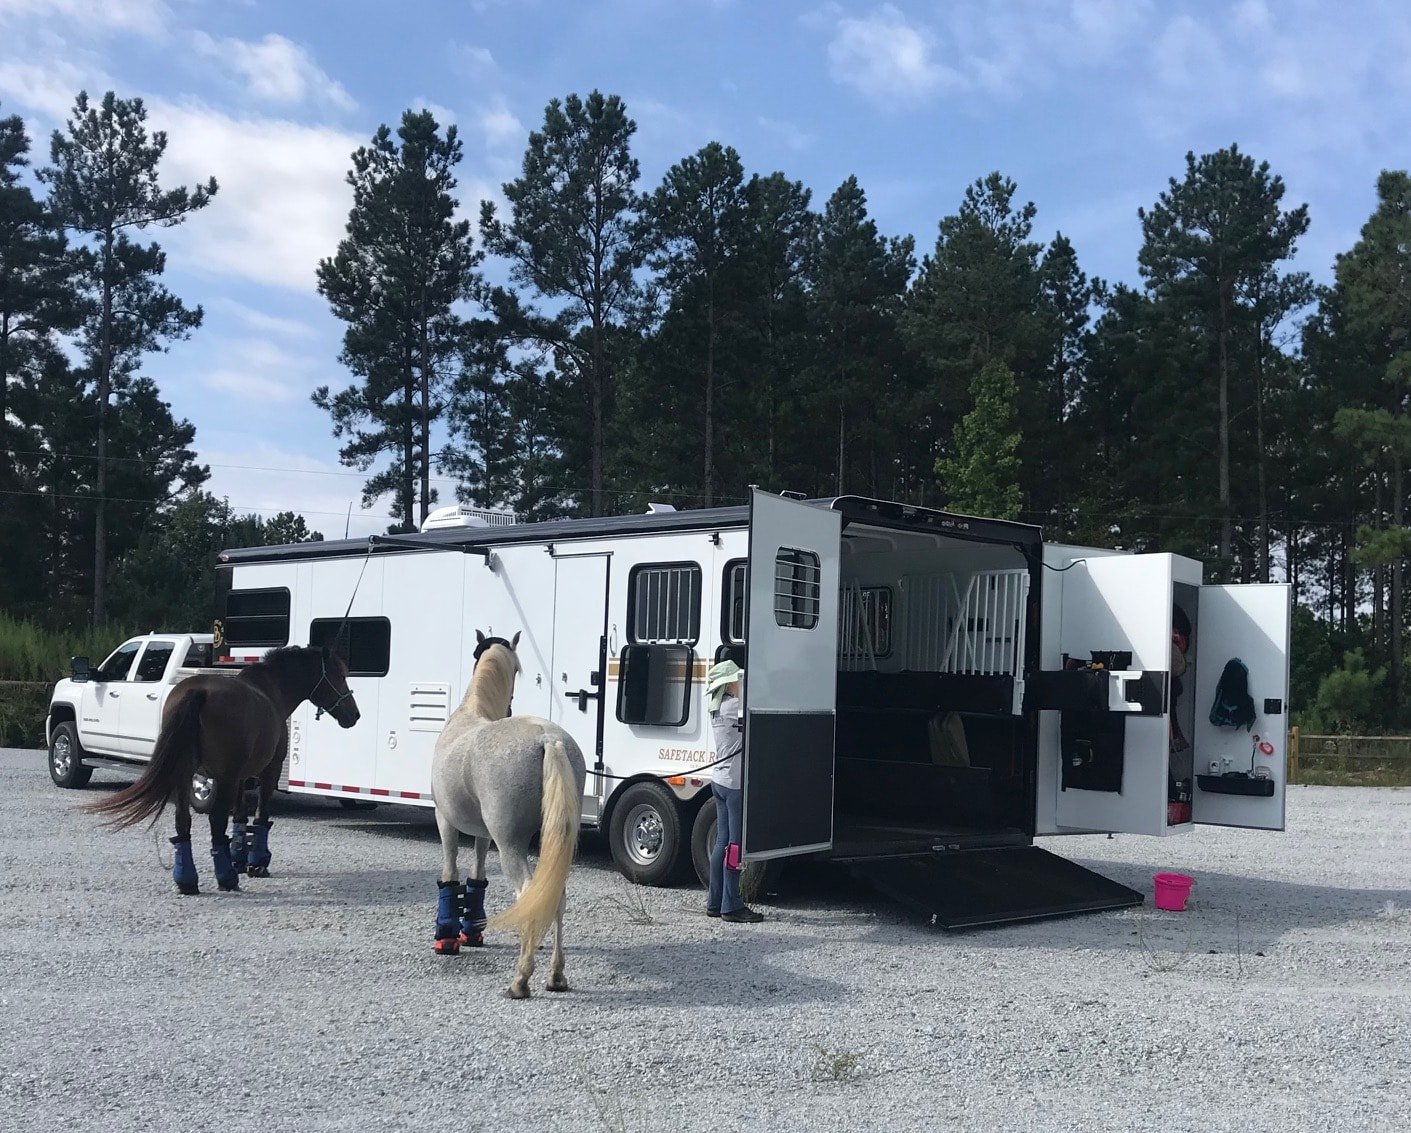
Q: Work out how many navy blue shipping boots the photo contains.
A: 6